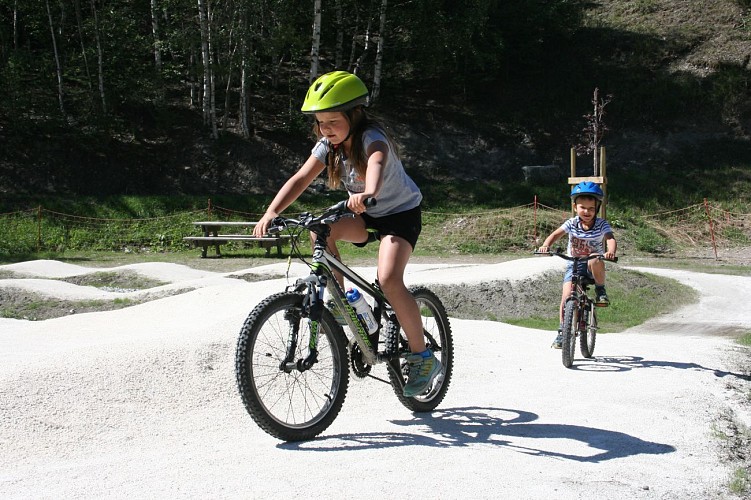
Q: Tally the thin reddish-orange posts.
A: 4